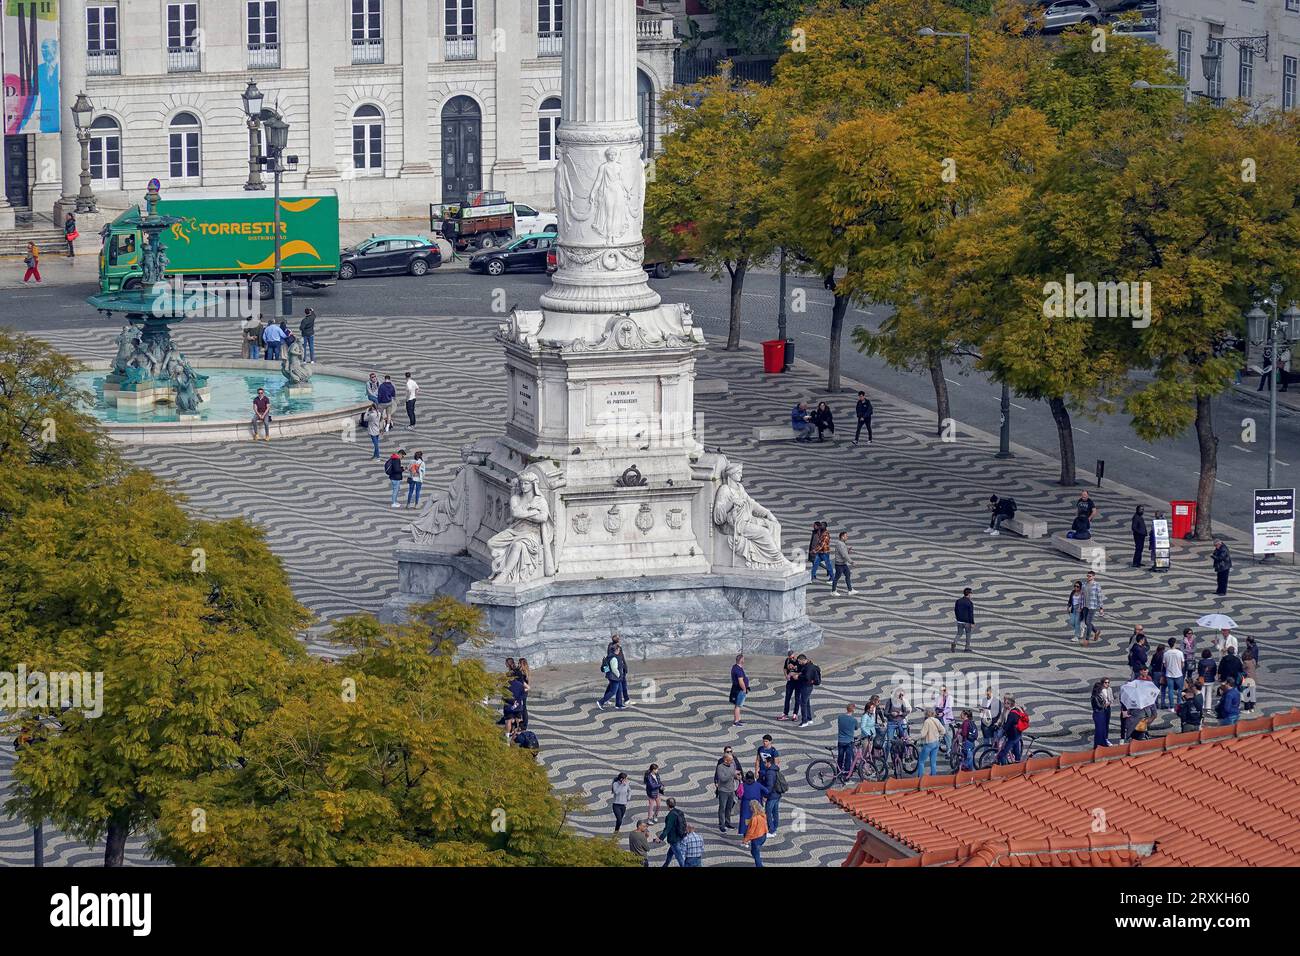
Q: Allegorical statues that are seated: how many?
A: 3